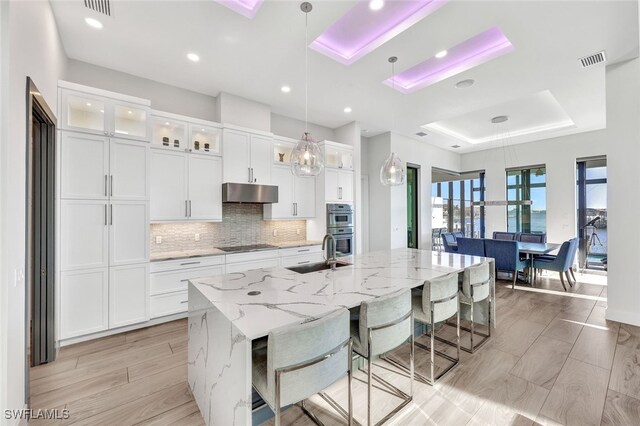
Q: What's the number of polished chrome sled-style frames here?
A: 4